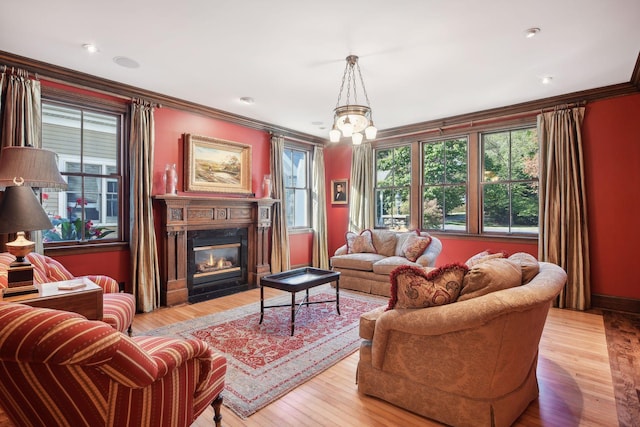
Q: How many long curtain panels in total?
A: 6